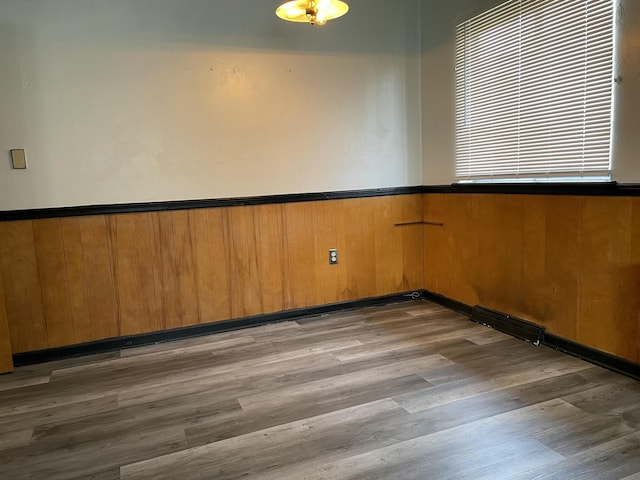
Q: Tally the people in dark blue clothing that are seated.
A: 0